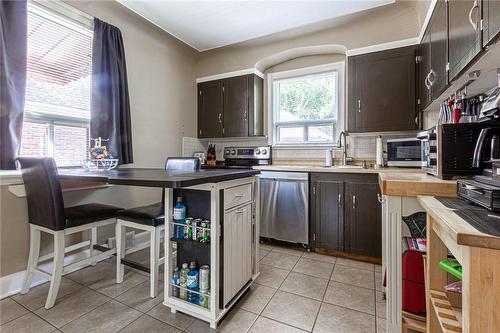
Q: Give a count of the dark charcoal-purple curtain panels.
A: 2